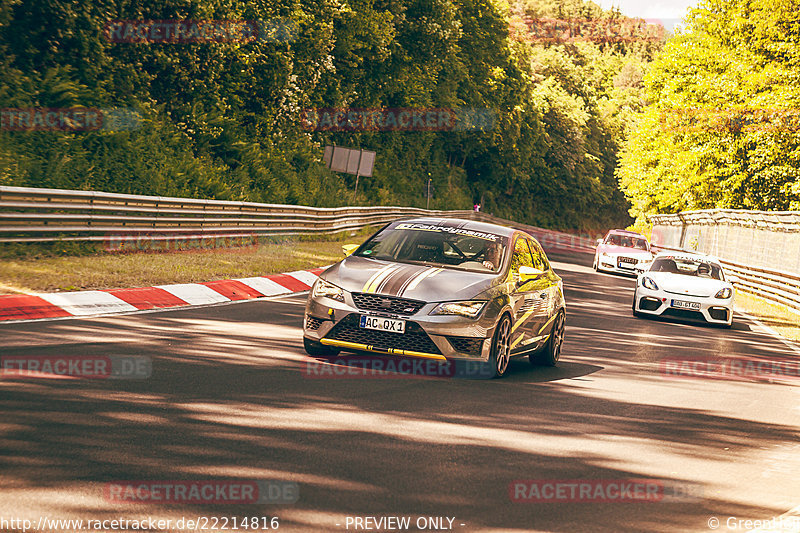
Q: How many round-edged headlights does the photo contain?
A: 2